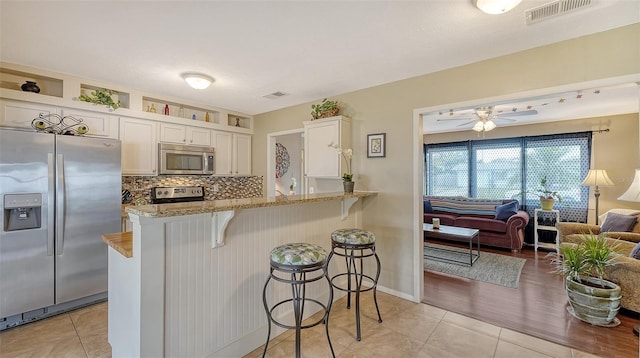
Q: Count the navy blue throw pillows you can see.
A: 2